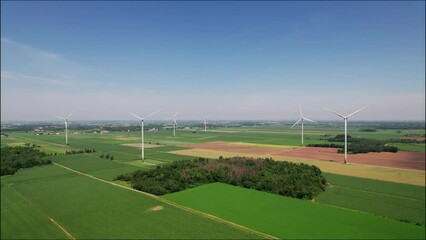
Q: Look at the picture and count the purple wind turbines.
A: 0